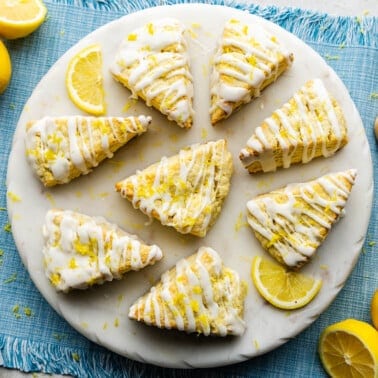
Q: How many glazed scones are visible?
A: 8